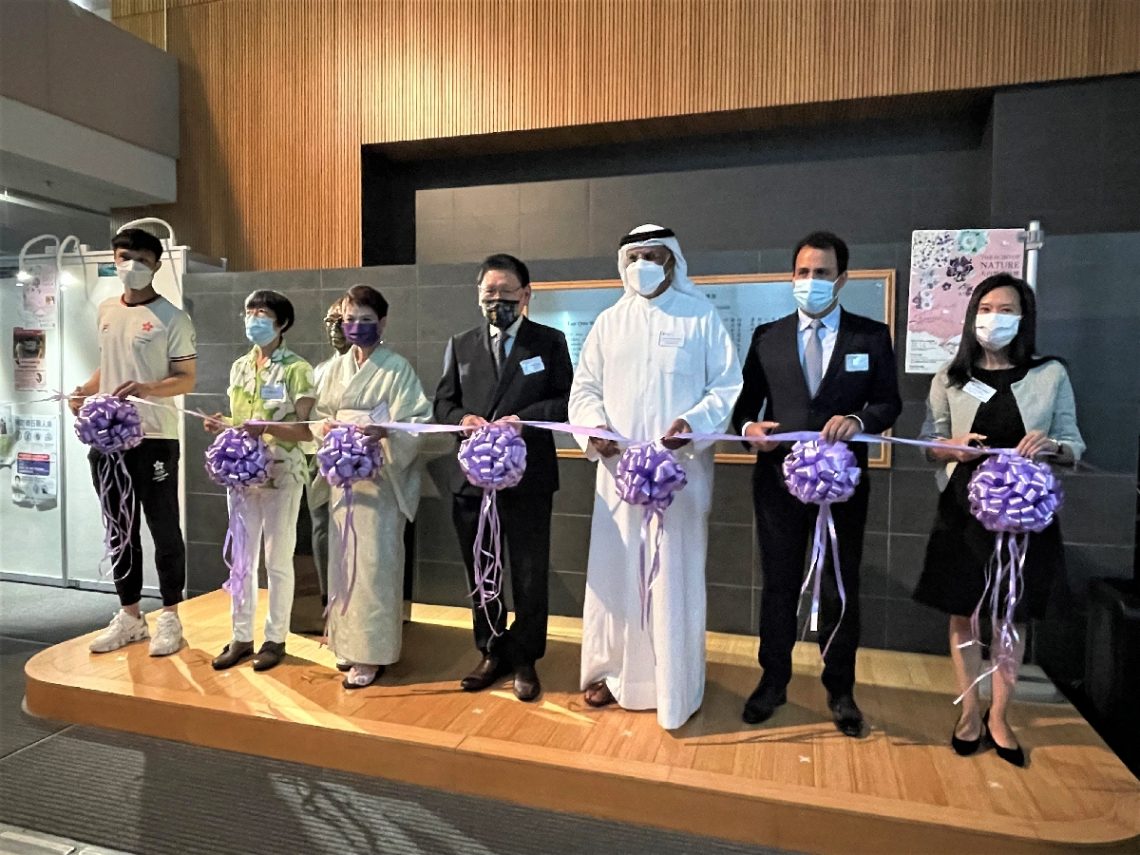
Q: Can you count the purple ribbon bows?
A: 7